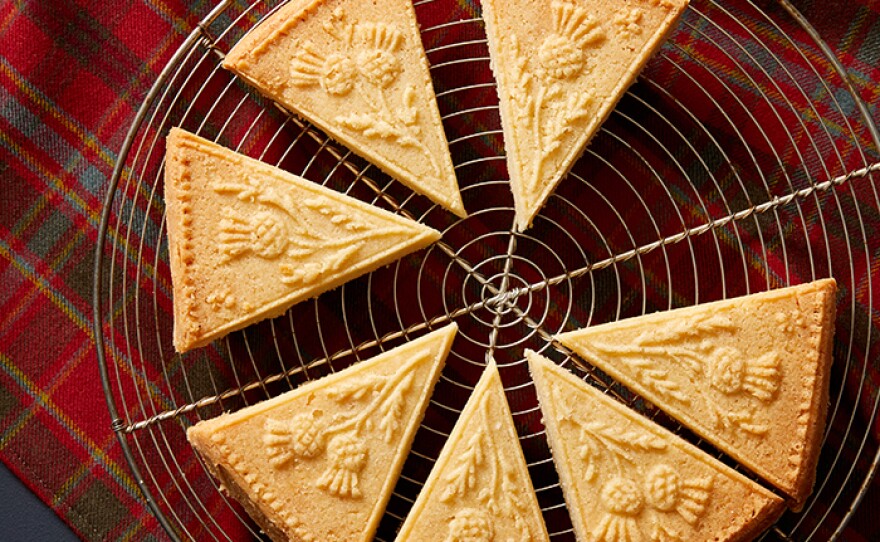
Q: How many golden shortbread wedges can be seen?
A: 7